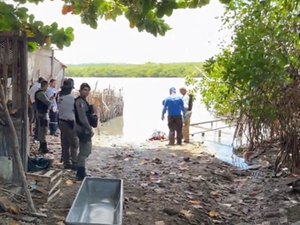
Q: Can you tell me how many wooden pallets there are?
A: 1